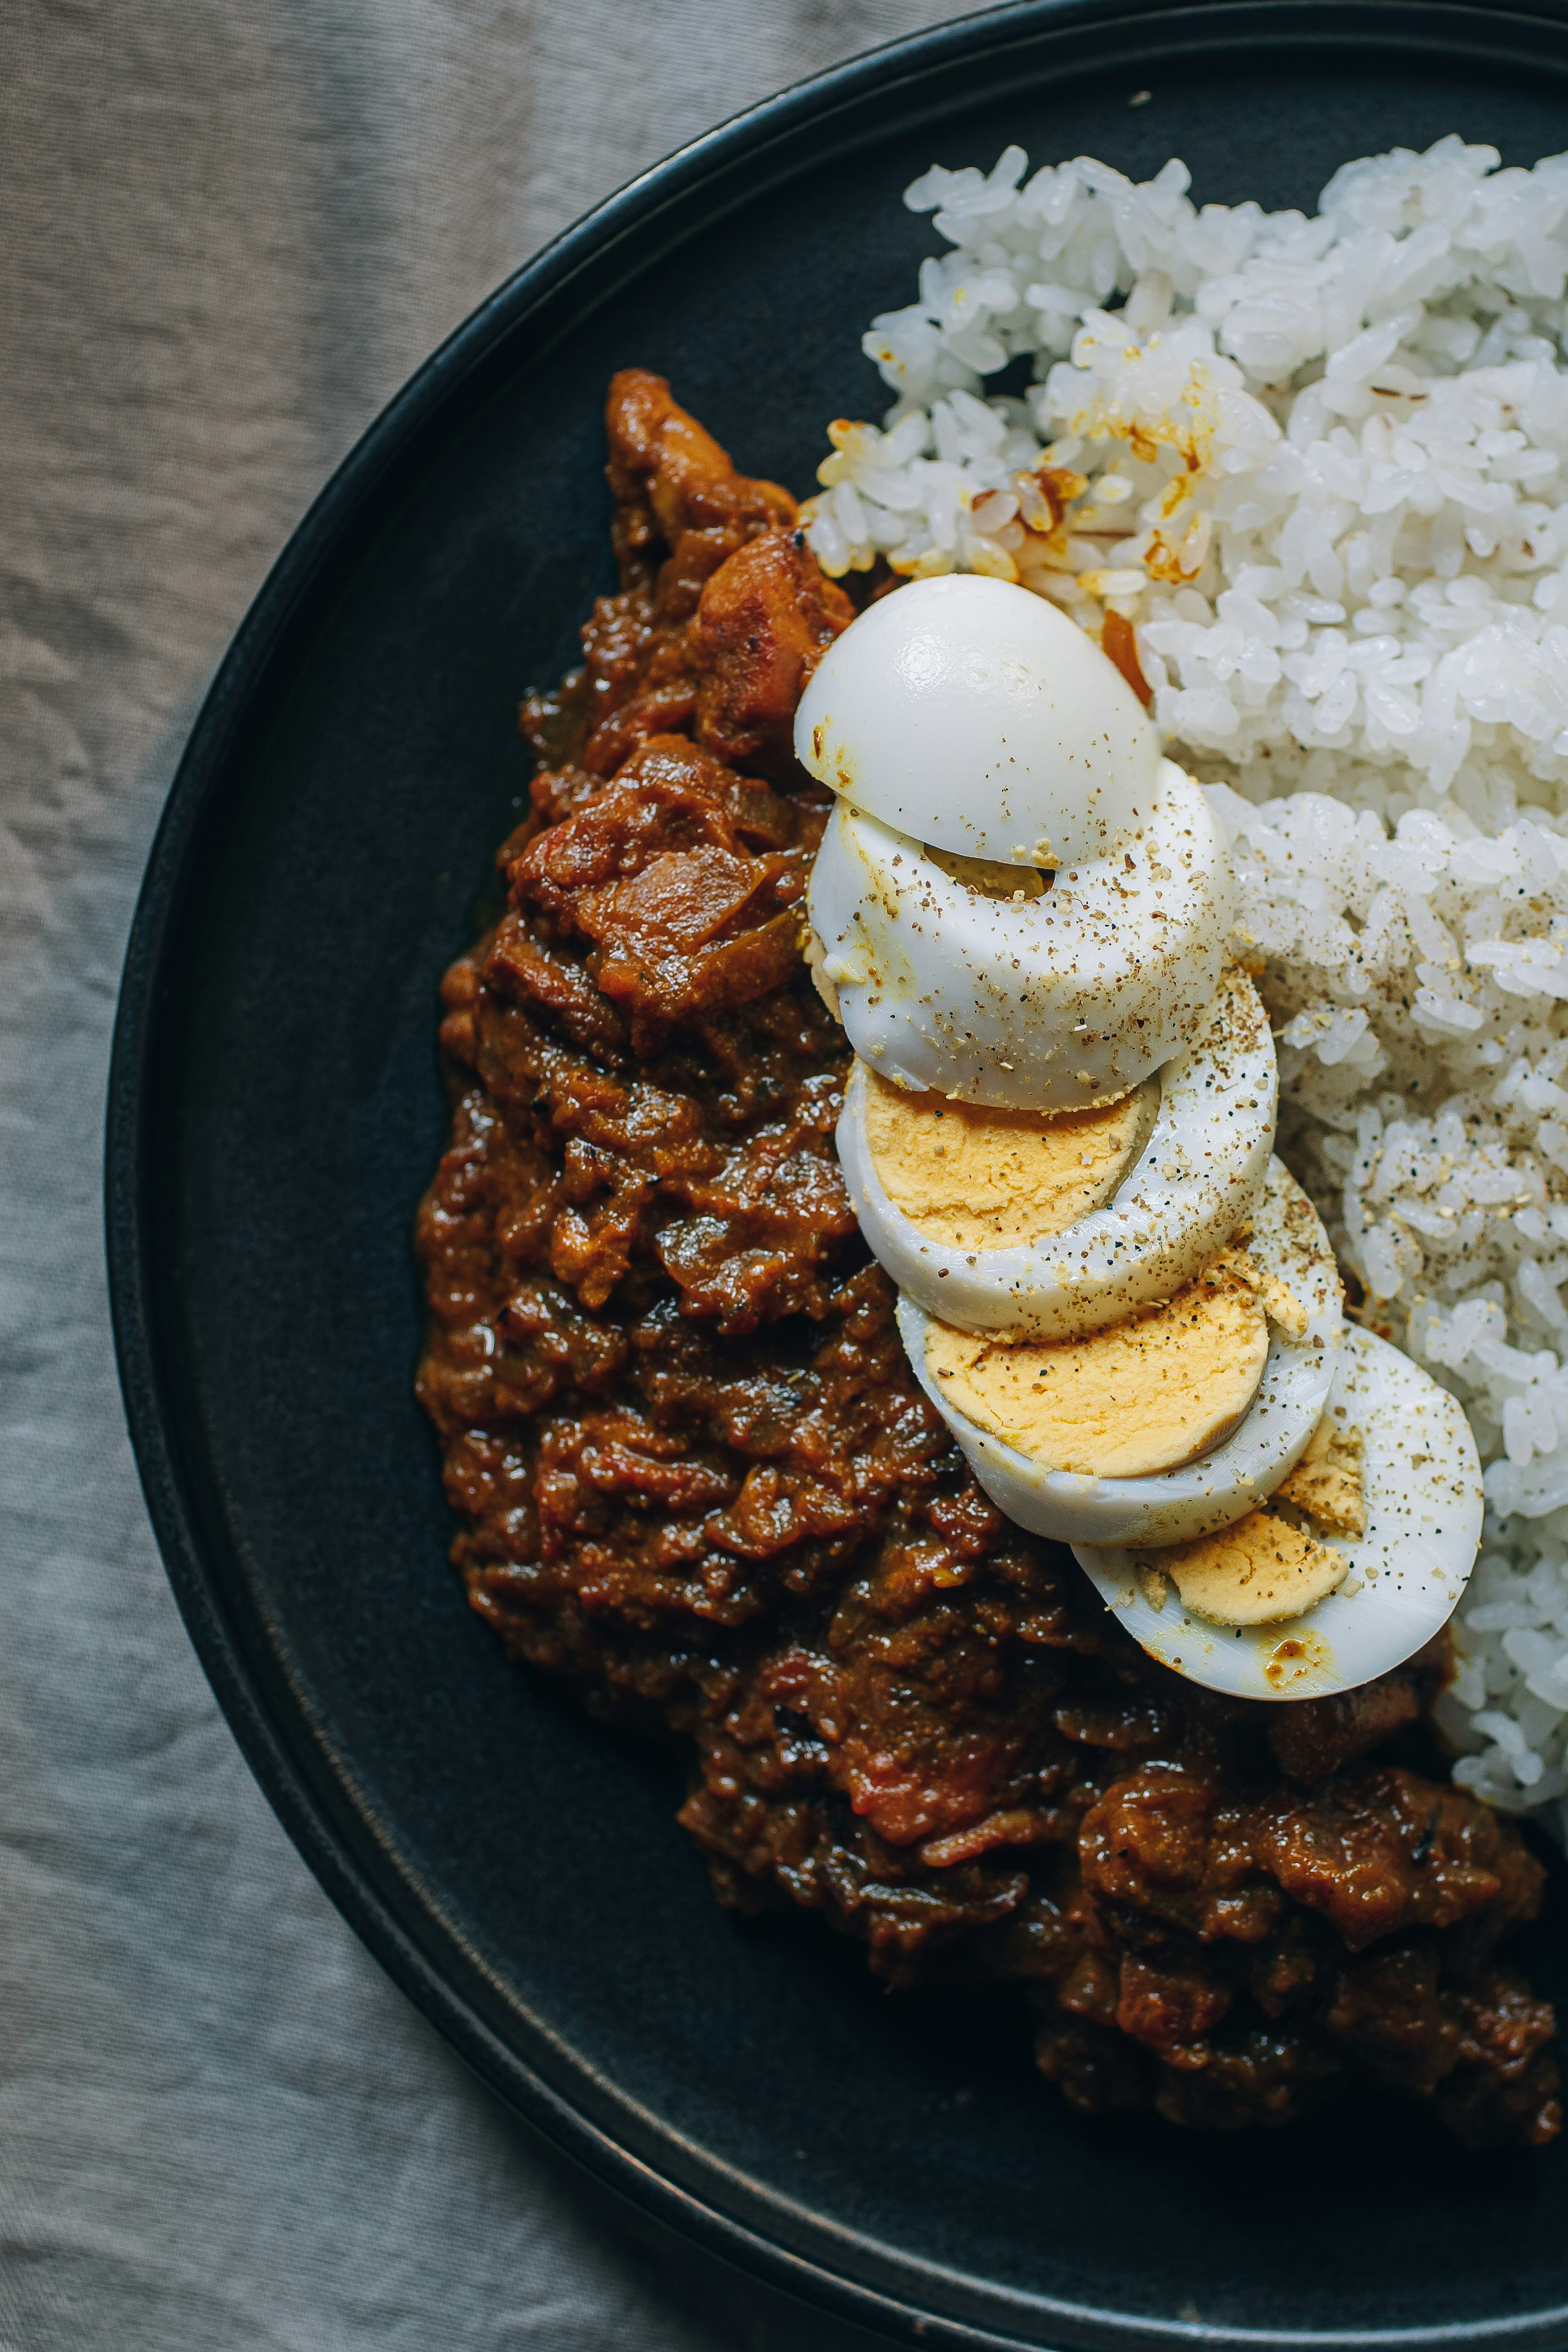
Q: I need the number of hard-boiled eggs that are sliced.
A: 1